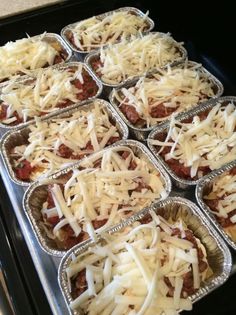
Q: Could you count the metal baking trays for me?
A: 10